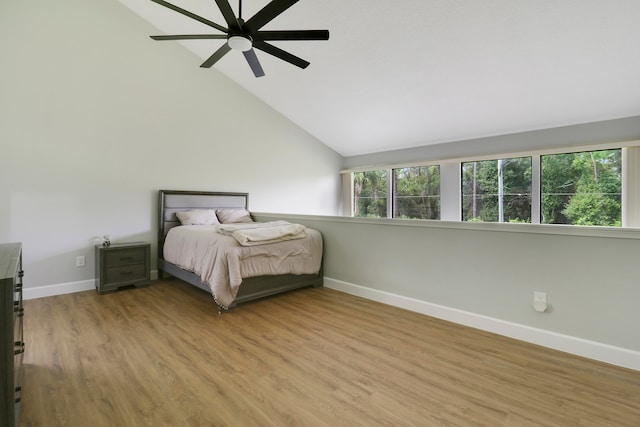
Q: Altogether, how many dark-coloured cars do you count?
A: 0